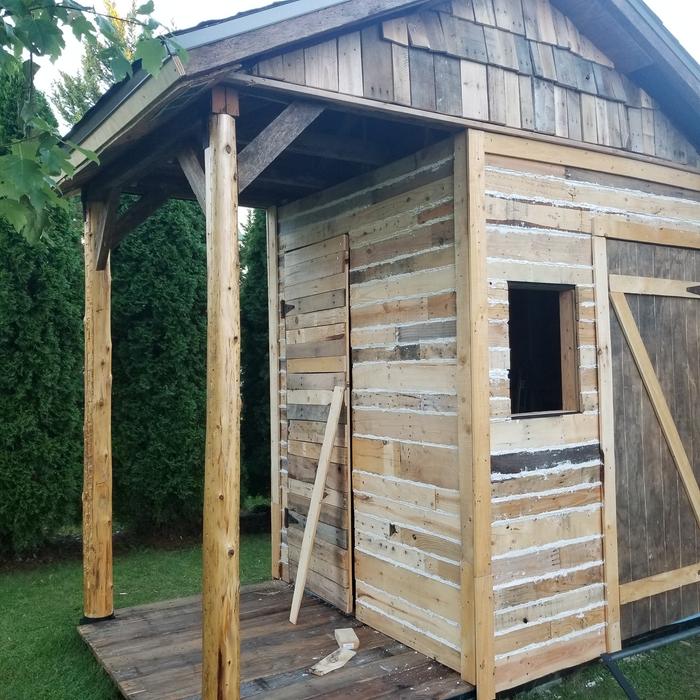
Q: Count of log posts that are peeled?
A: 2